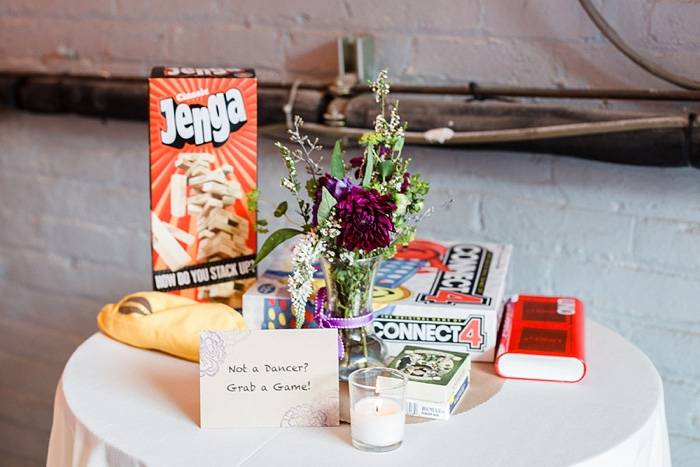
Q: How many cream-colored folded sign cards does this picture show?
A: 1